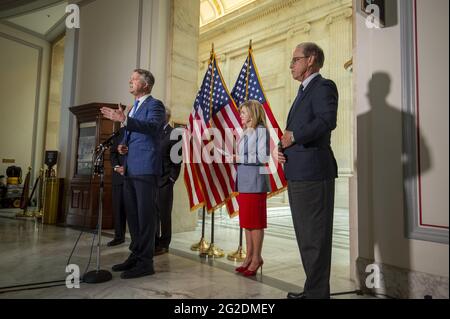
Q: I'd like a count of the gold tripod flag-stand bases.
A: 3